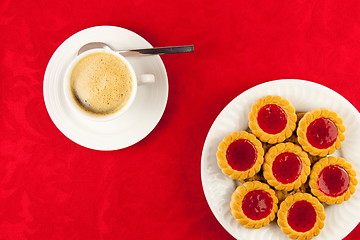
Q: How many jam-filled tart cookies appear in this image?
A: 7